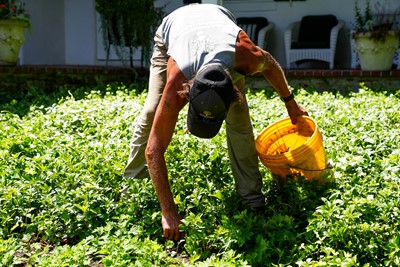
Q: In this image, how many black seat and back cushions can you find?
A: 3